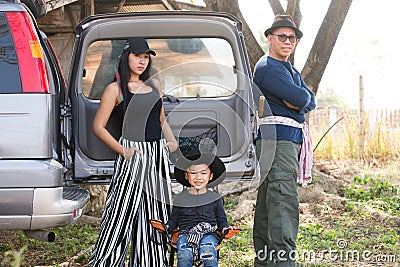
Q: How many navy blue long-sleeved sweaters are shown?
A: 1